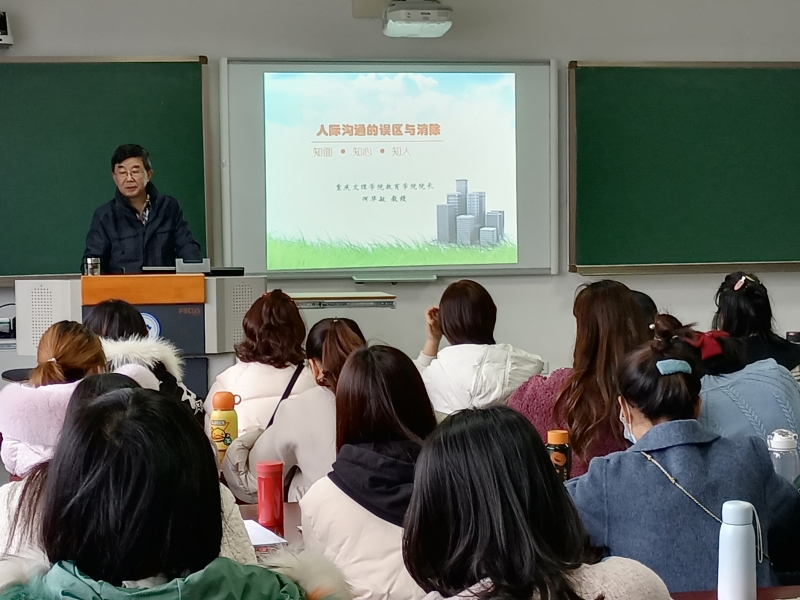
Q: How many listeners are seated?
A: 14